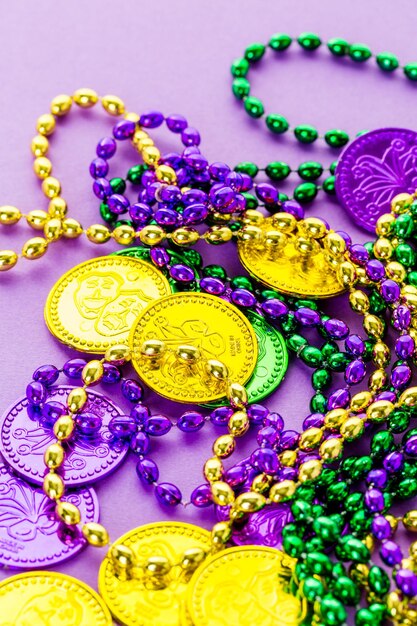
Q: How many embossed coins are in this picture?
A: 12